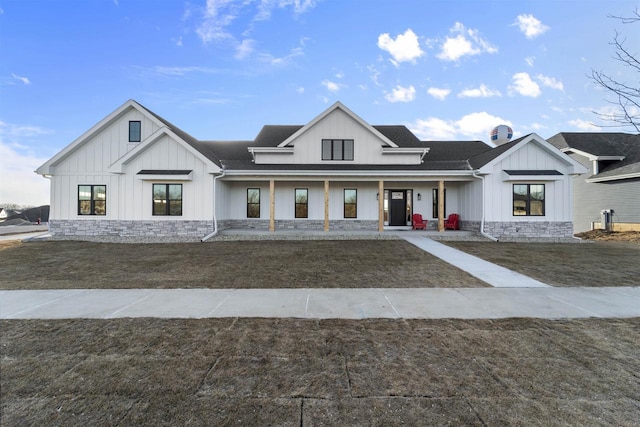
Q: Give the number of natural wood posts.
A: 4